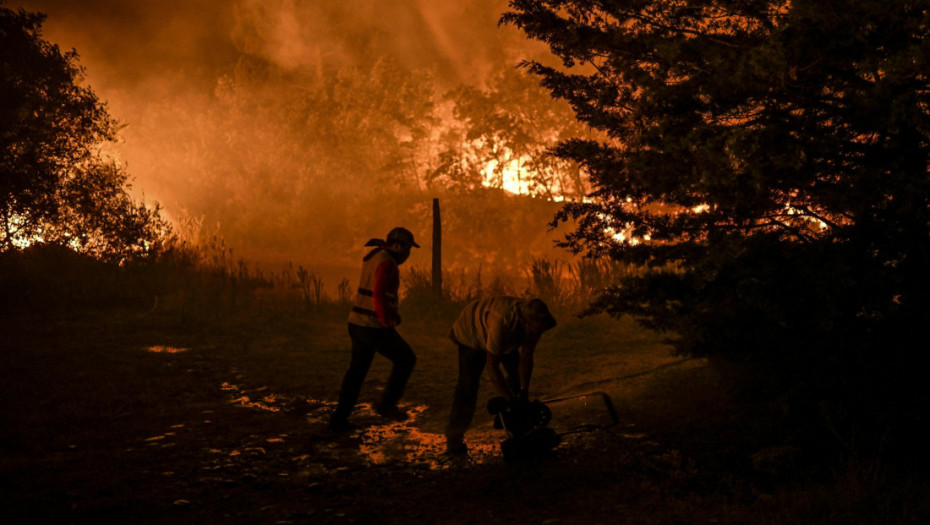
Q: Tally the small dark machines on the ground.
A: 1